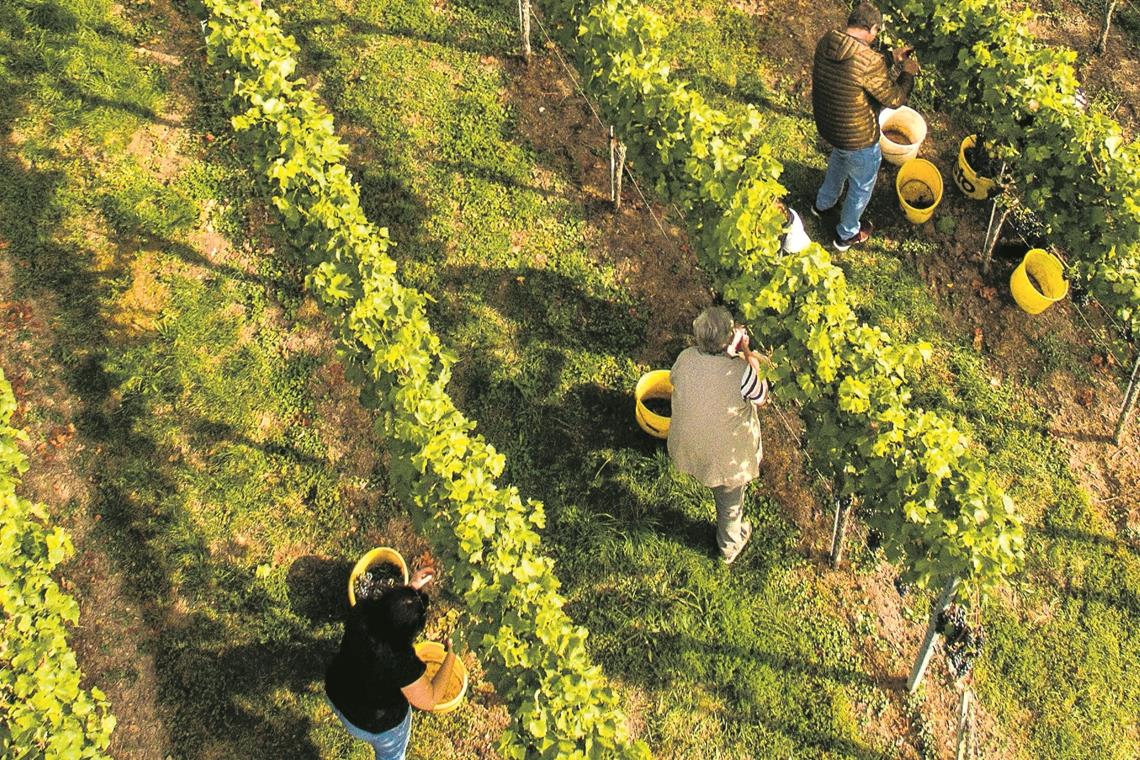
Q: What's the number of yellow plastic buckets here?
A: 6